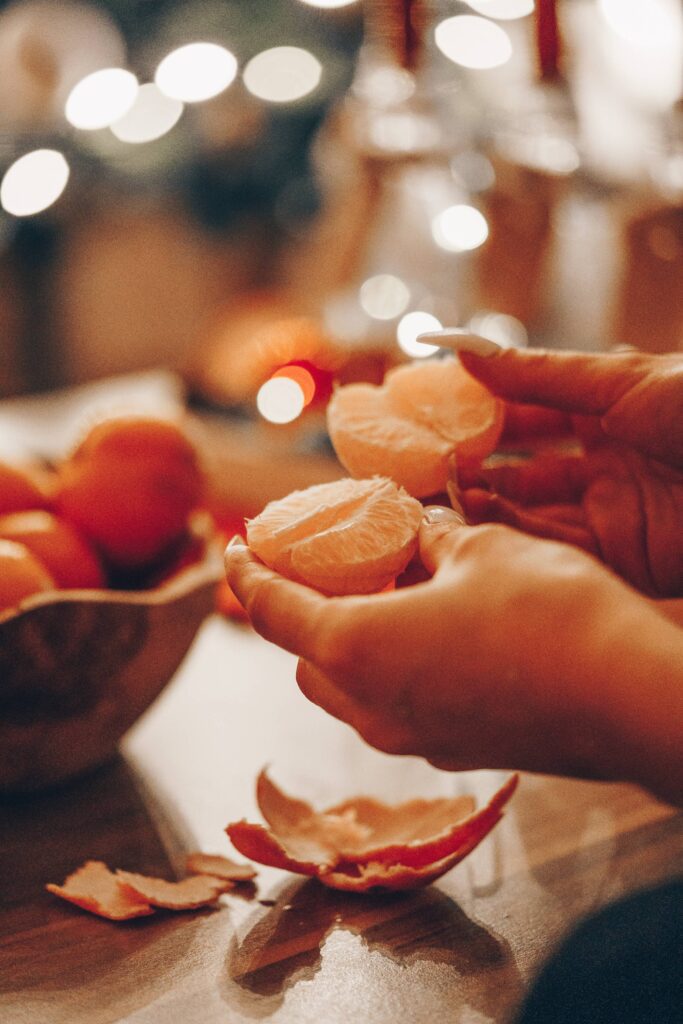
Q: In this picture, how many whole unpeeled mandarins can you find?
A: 4